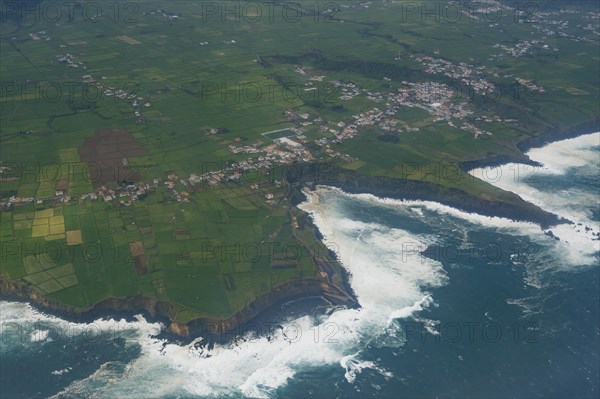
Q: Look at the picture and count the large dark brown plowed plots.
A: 1